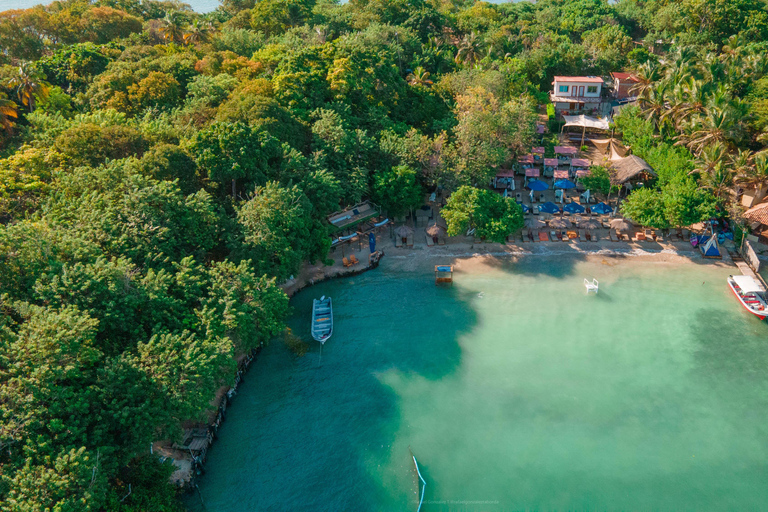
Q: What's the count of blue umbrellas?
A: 6